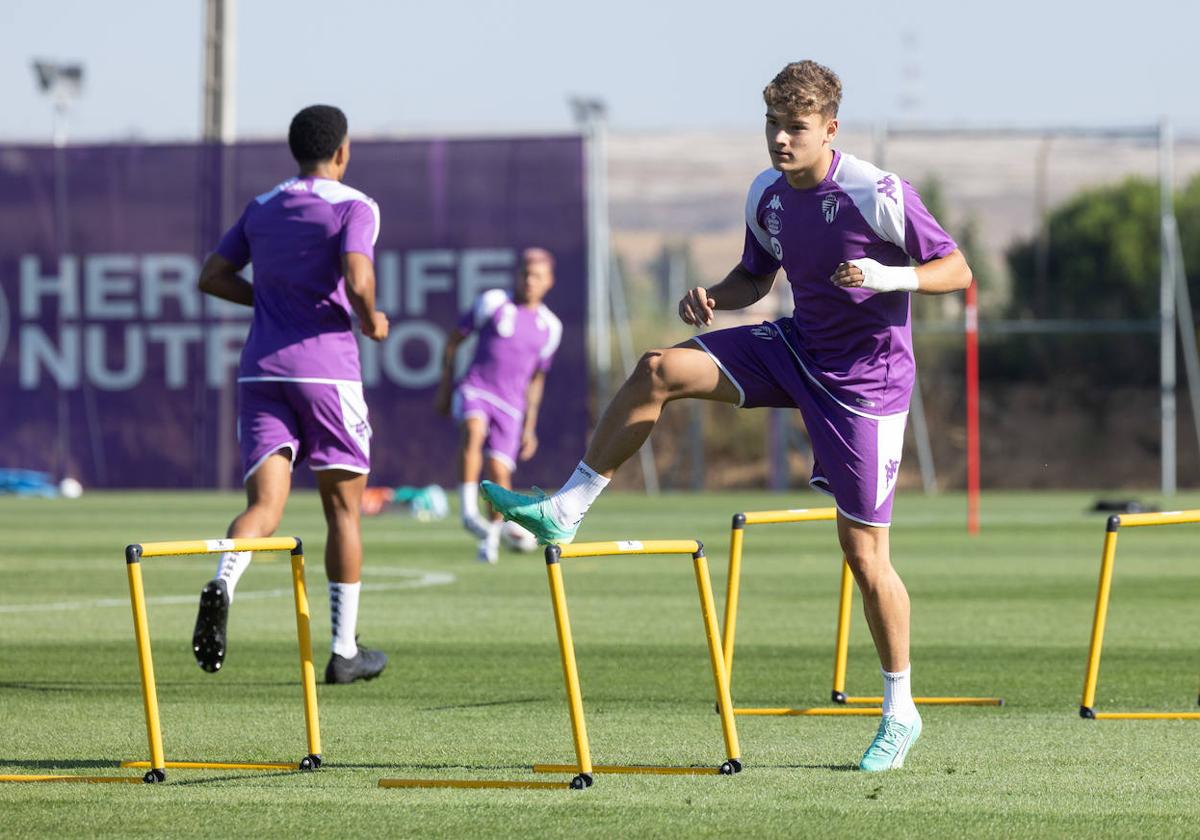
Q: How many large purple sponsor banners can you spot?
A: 1